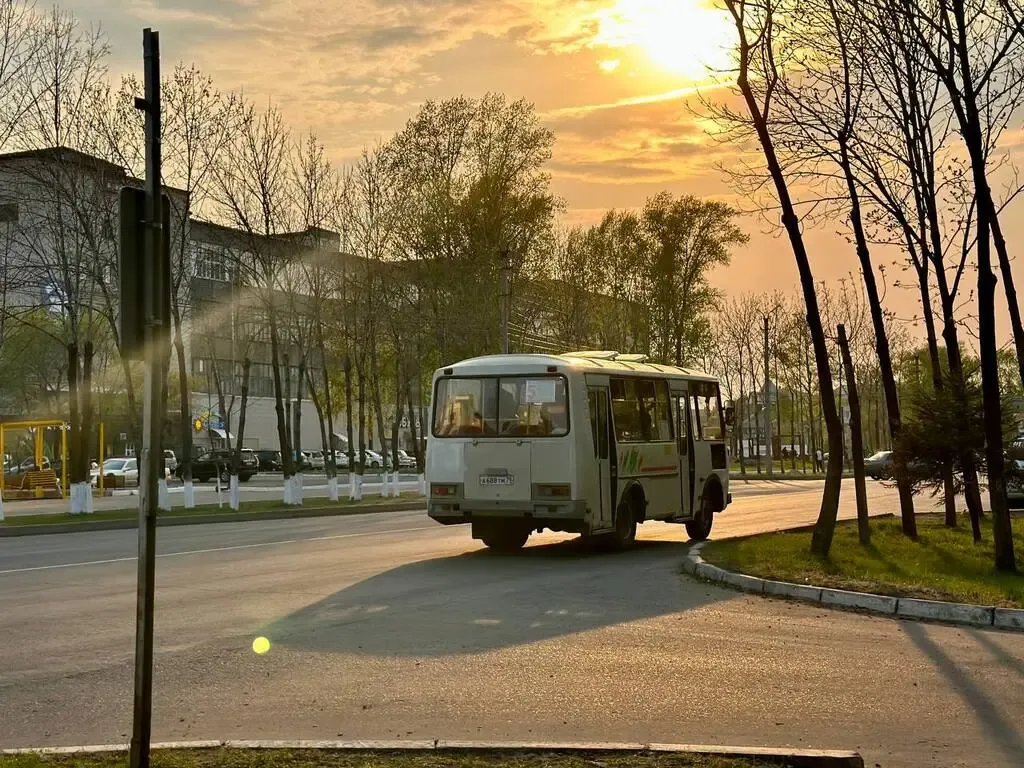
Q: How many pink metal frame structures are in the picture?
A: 0